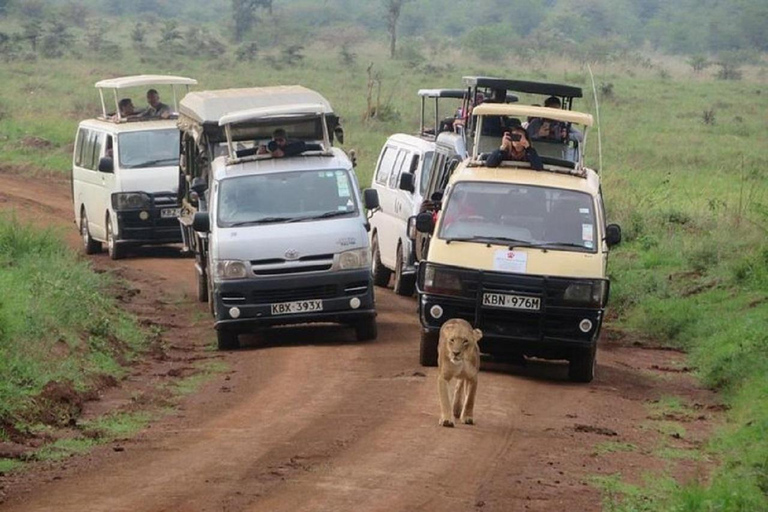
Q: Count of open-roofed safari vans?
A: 5